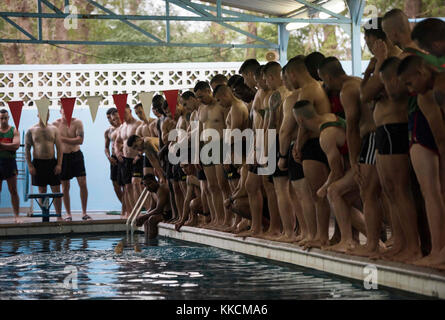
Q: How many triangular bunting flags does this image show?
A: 7